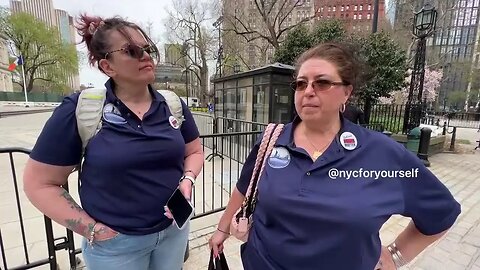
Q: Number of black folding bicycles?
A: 0